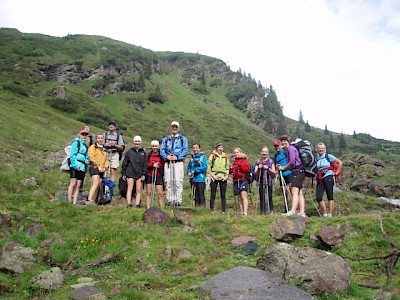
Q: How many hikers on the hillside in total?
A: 14